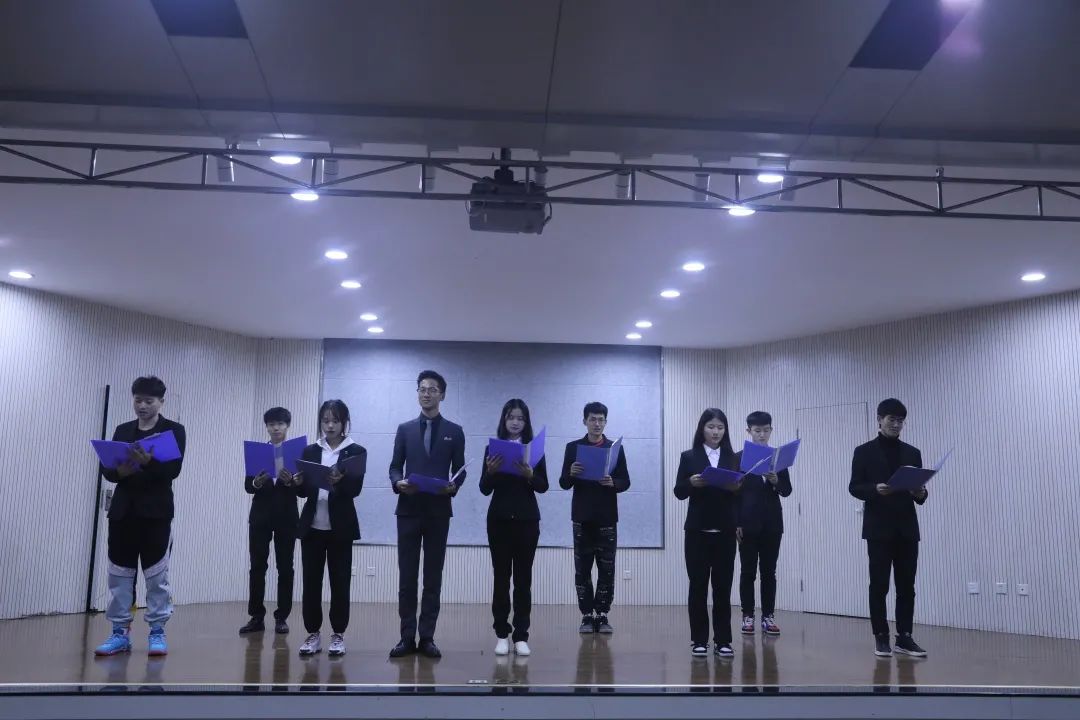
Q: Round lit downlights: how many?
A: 14